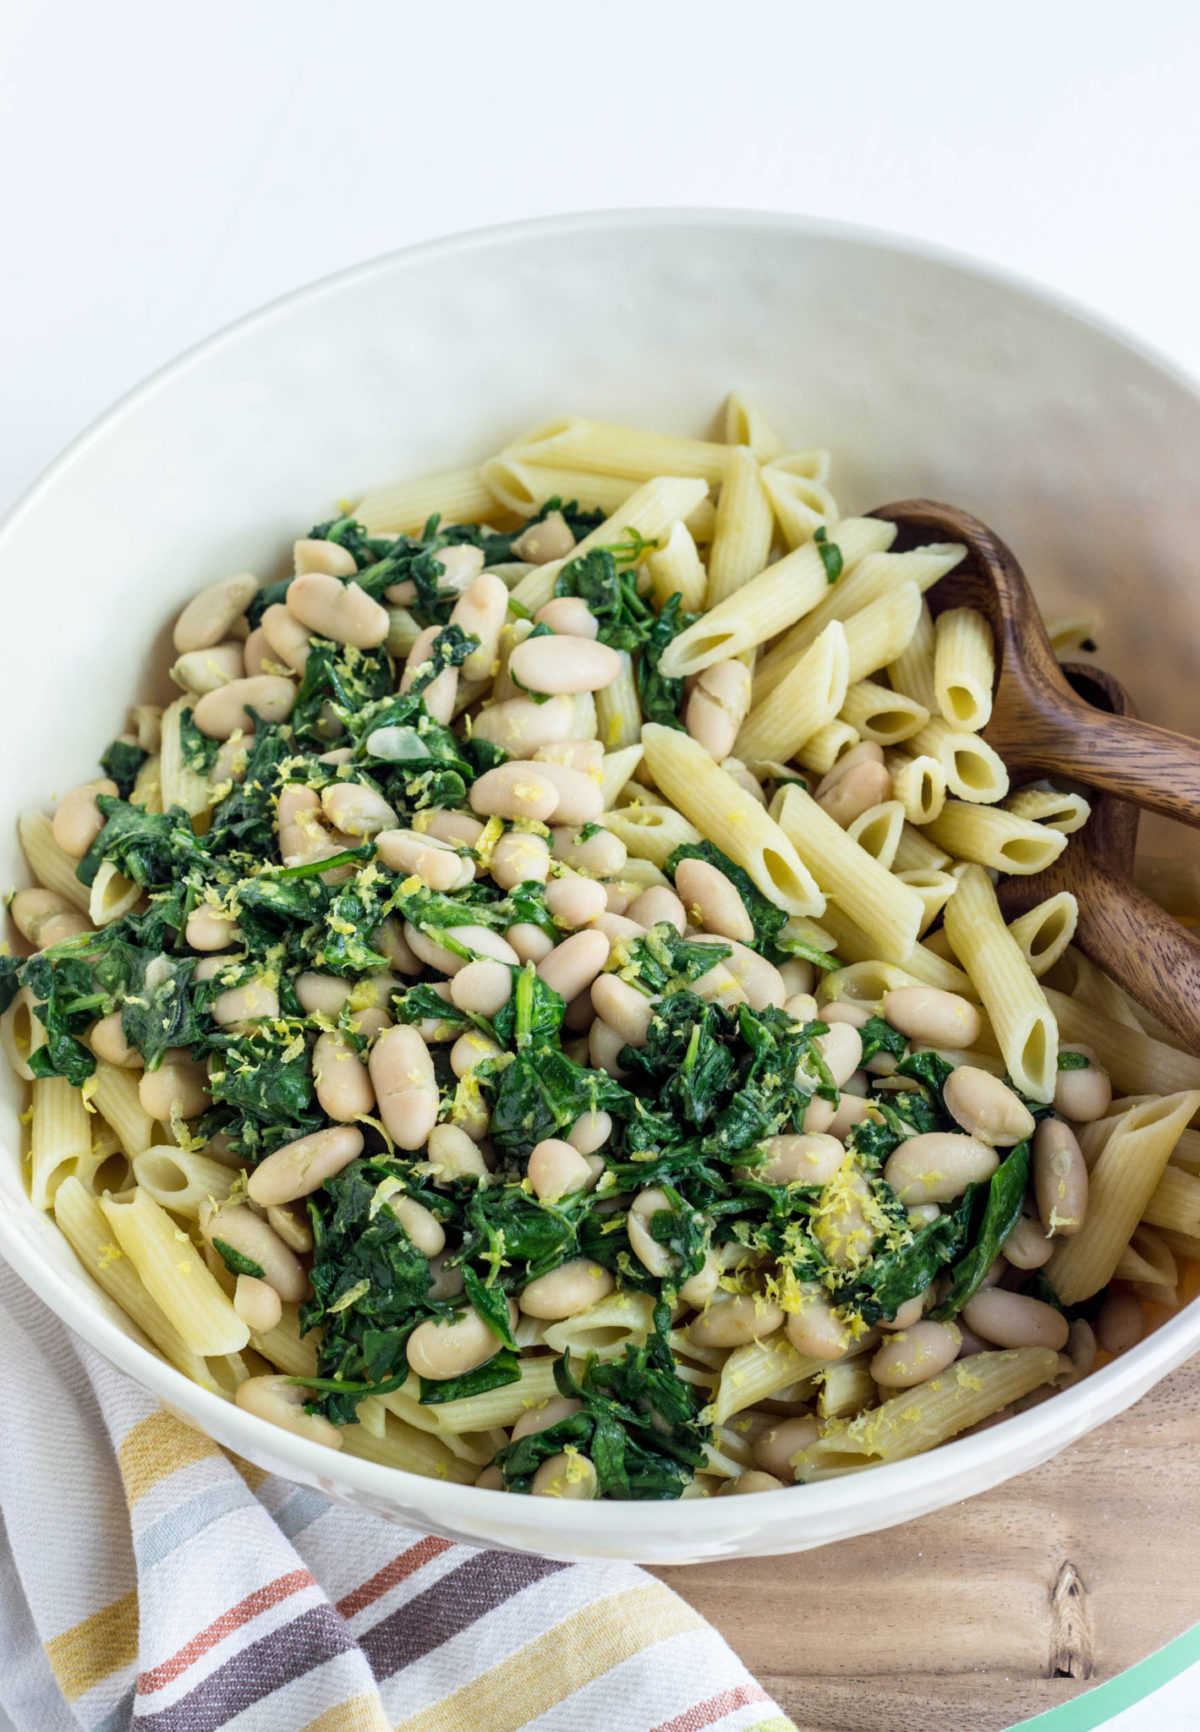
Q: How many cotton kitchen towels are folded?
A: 1